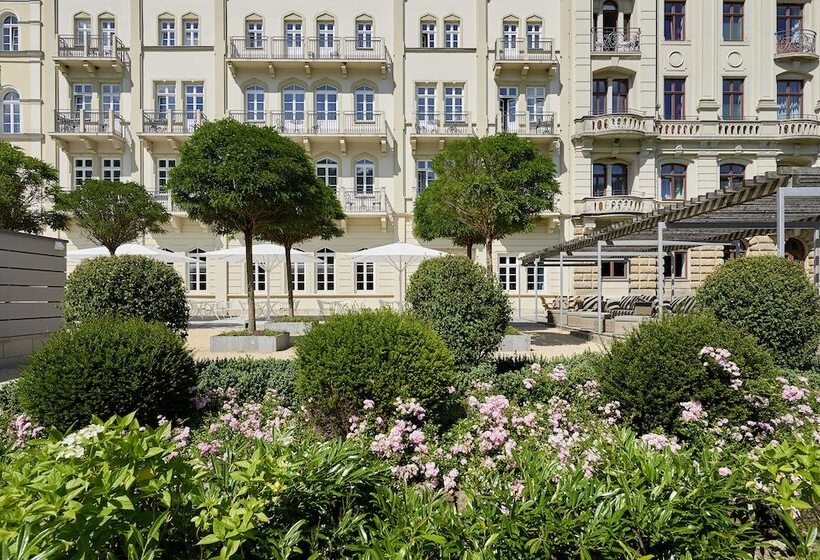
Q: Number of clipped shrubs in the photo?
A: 6